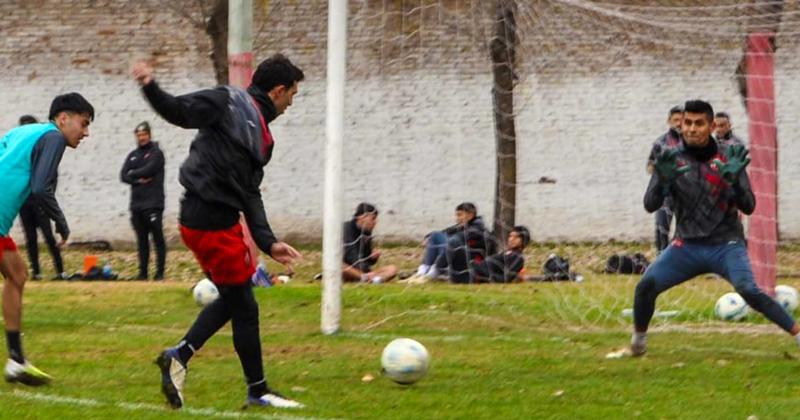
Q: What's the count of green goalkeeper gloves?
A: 2